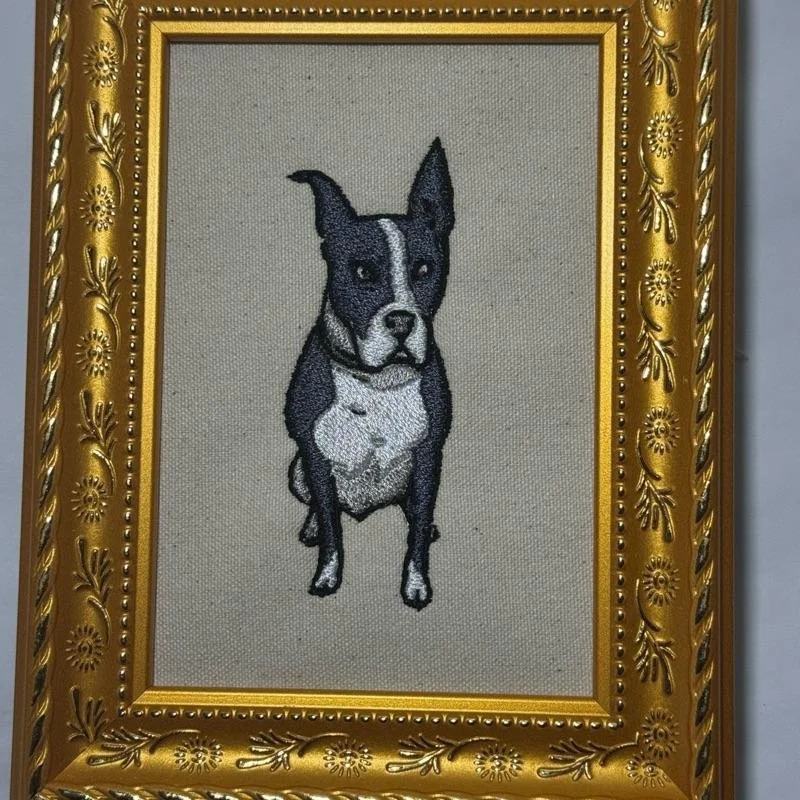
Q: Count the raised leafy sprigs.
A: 15